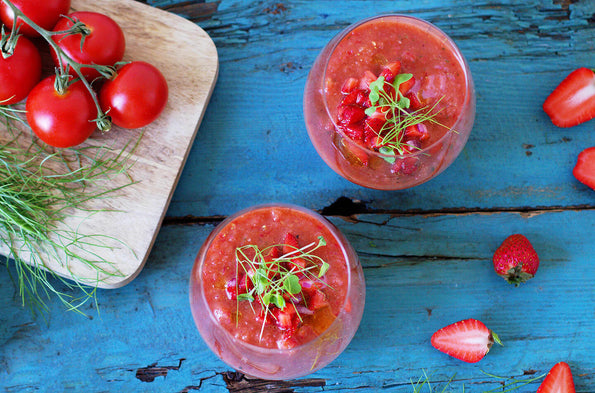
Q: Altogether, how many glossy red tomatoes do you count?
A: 5